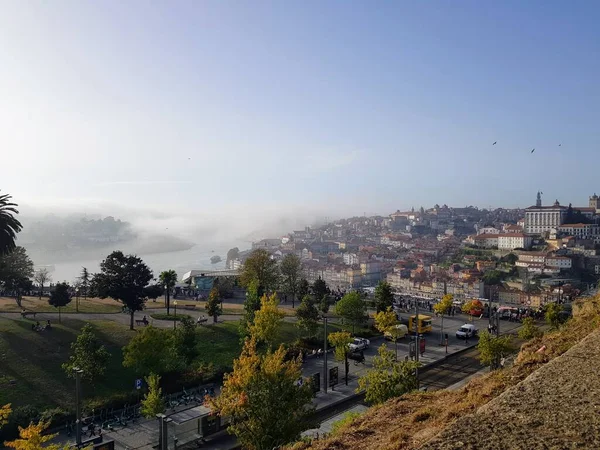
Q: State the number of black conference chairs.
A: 0